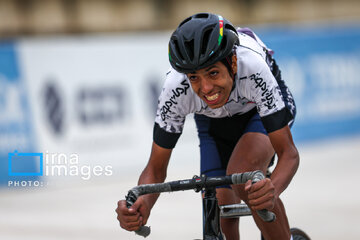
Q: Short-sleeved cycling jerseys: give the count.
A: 1